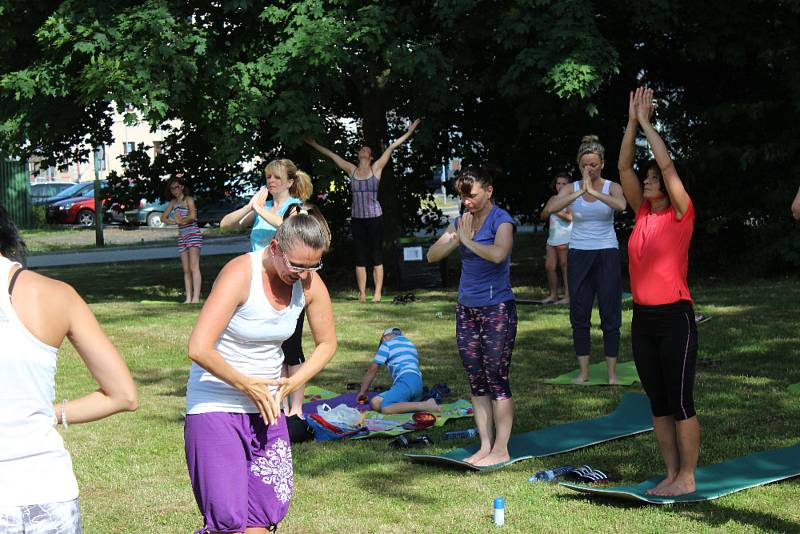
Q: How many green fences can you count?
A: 1